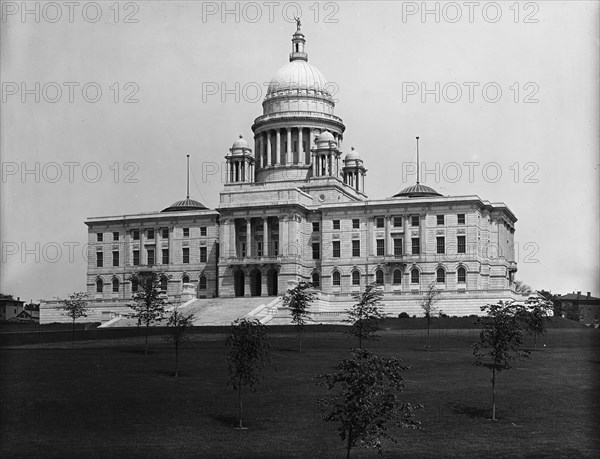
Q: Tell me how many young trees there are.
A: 10